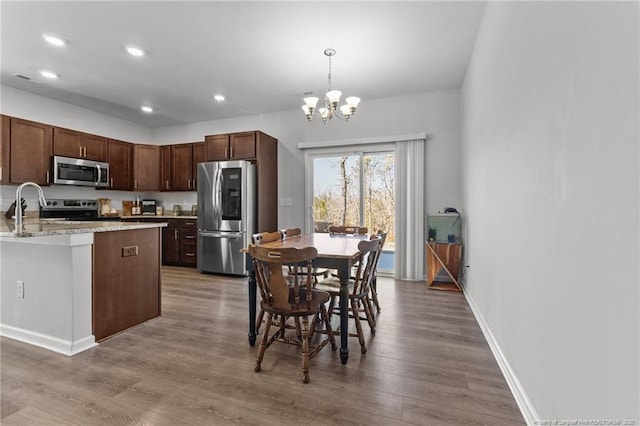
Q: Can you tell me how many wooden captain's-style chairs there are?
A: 6